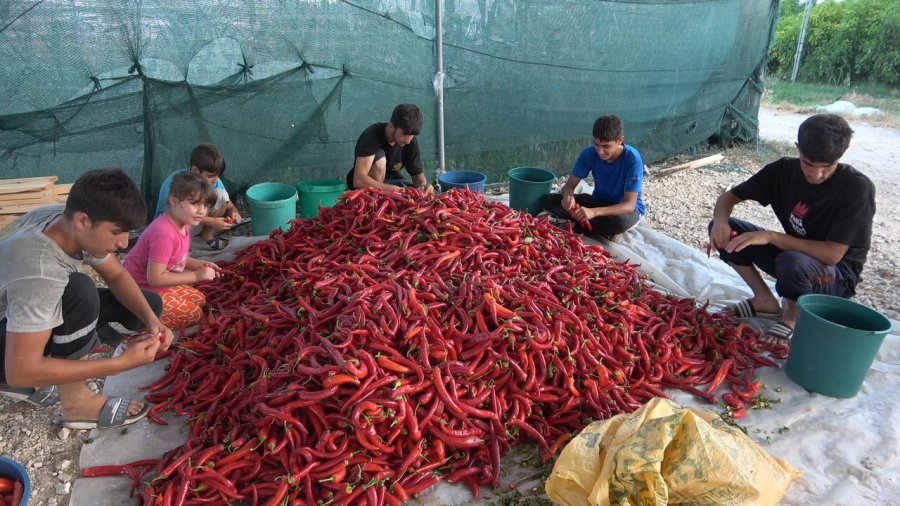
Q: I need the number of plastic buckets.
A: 6